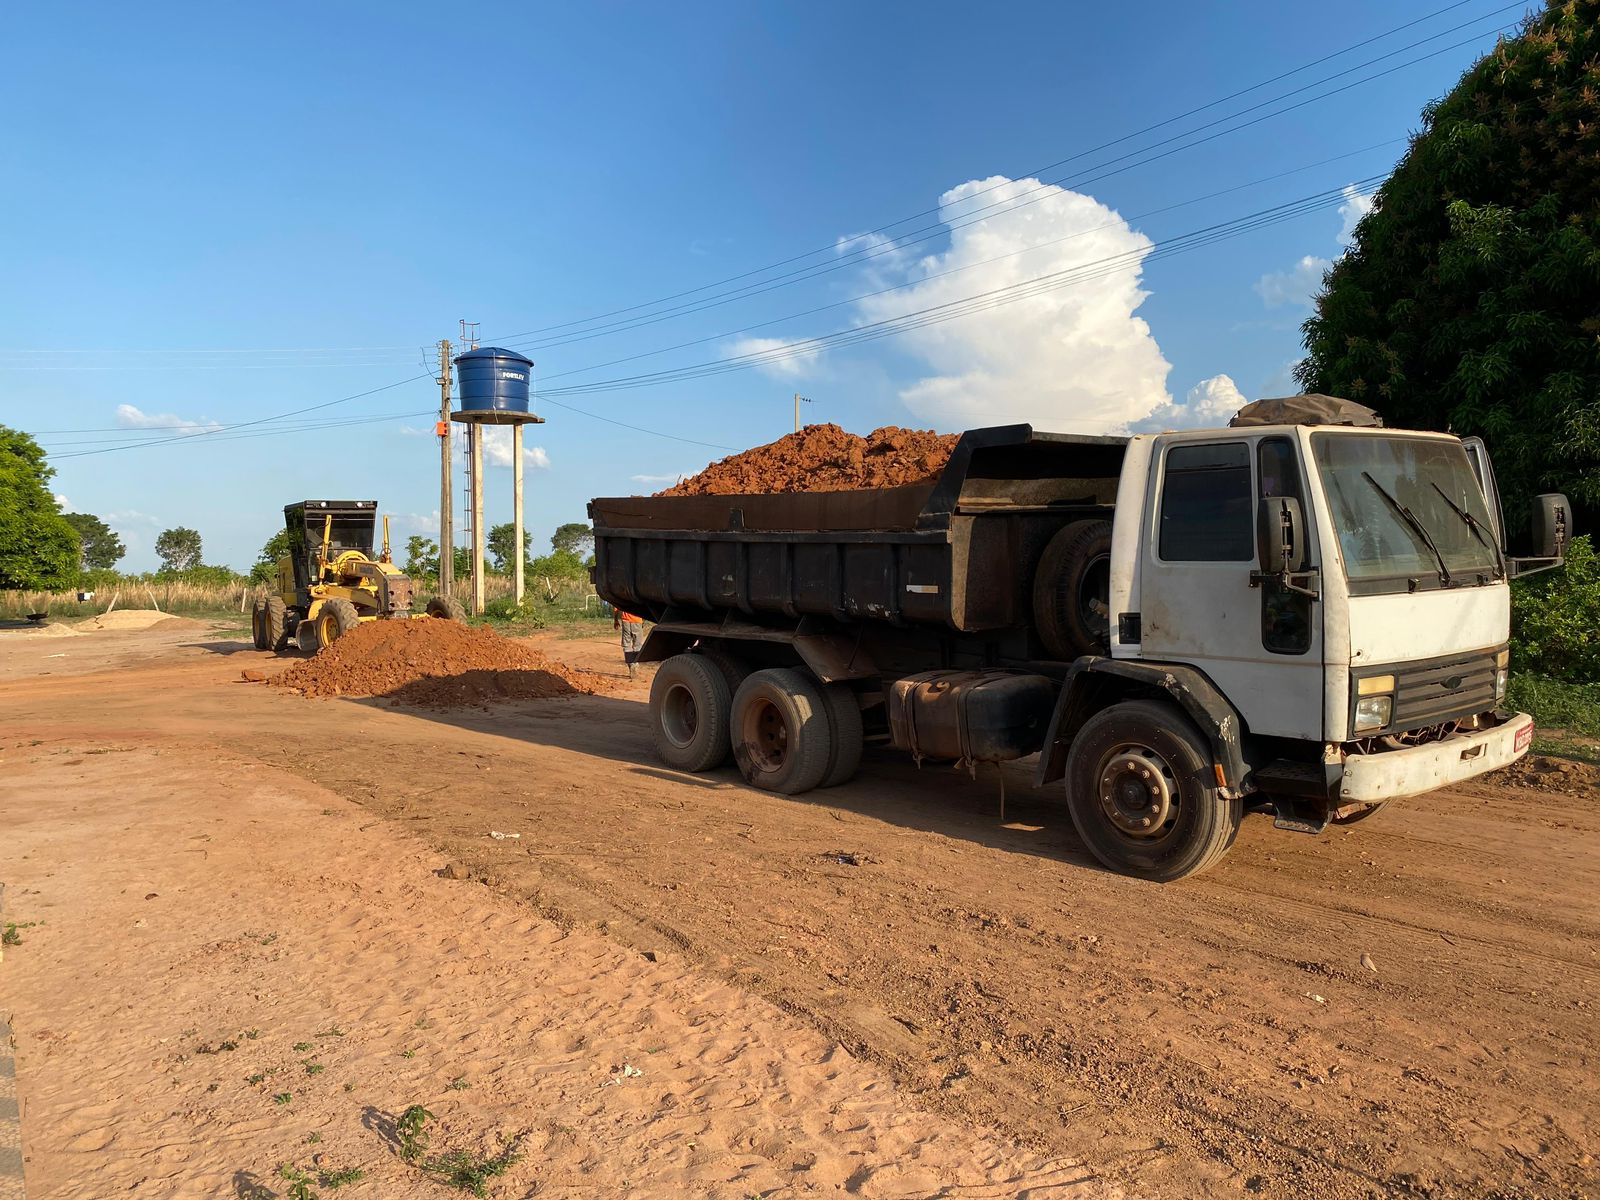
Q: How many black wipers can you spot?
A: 2